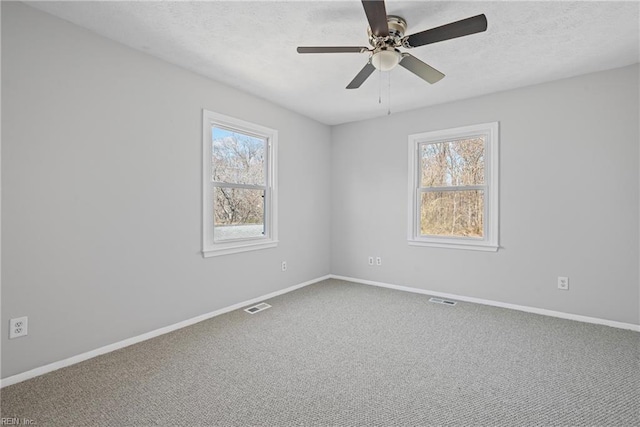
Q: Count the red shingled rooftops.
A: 0